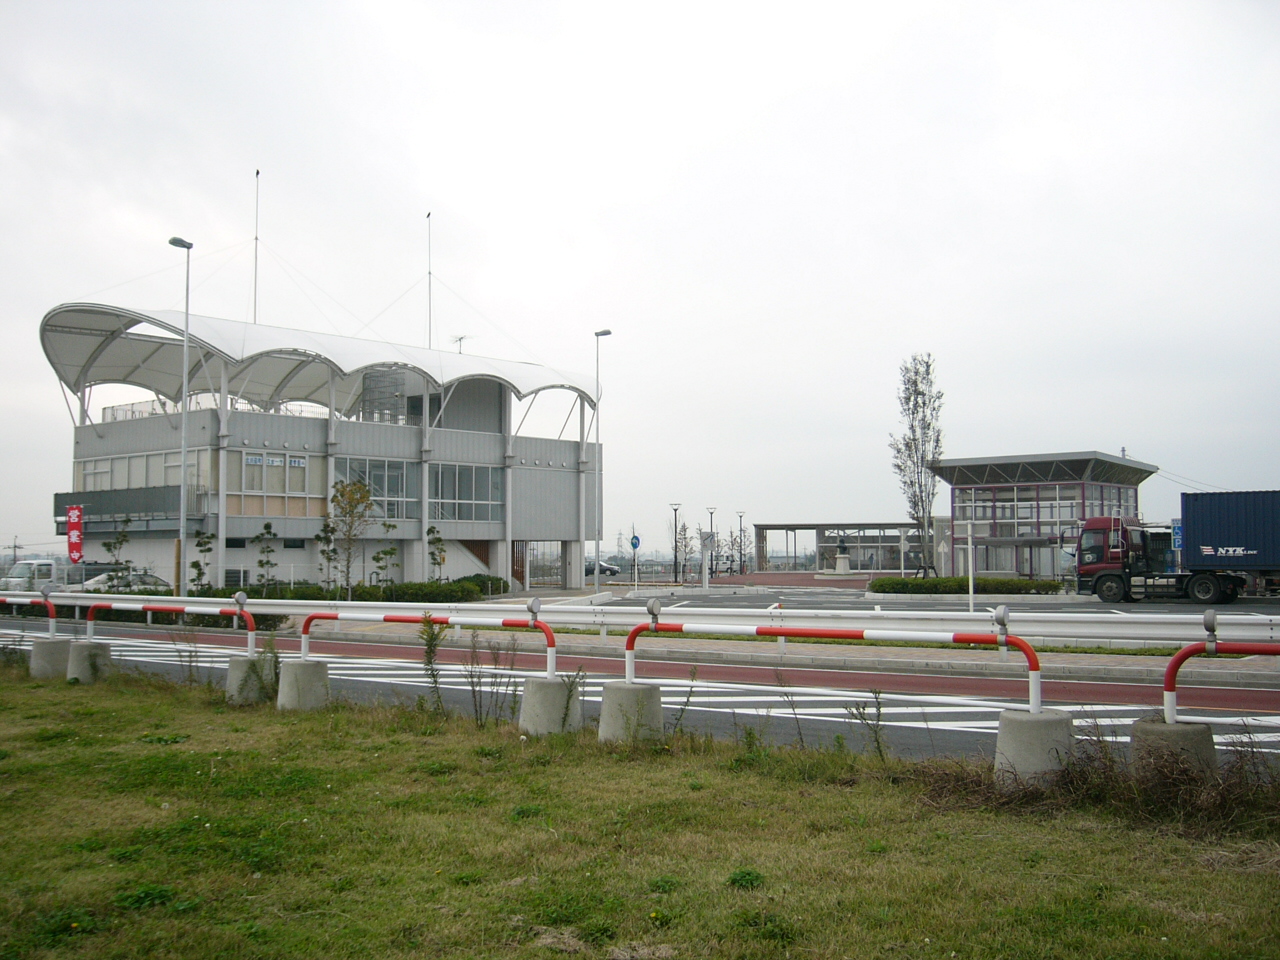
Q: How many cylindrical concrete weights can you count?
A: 8